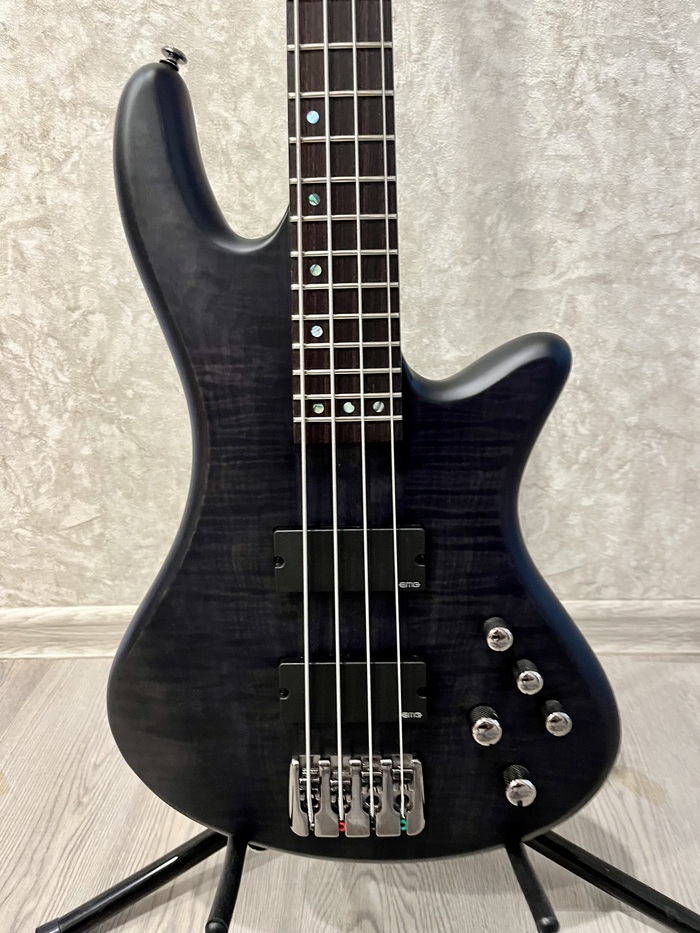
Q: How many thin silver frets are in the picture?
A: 12